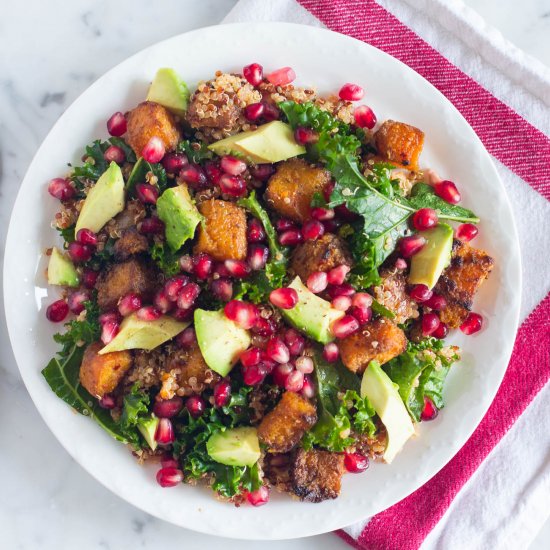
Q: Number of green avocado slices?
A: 12